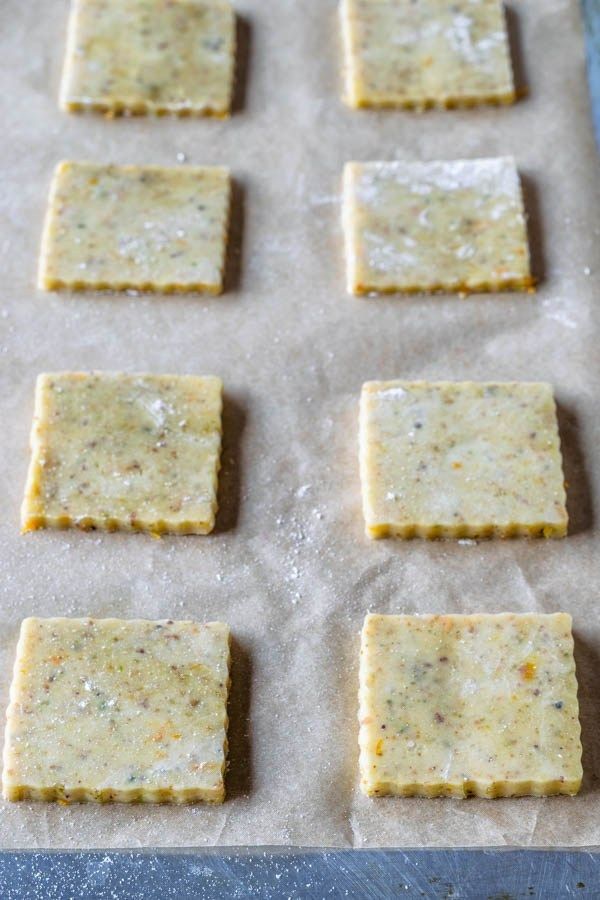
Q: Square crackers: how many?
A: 8